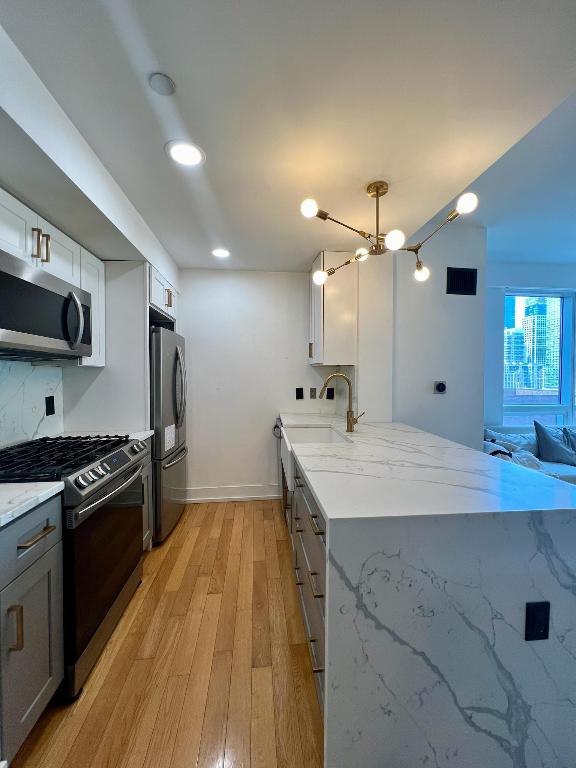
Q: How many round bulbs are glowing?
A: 6